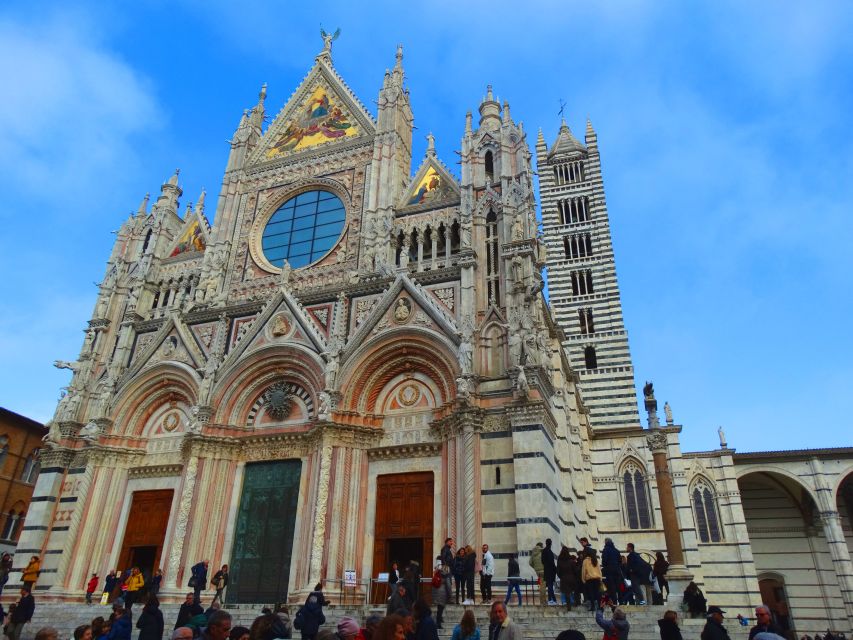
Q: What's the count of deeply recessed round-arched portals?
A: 3